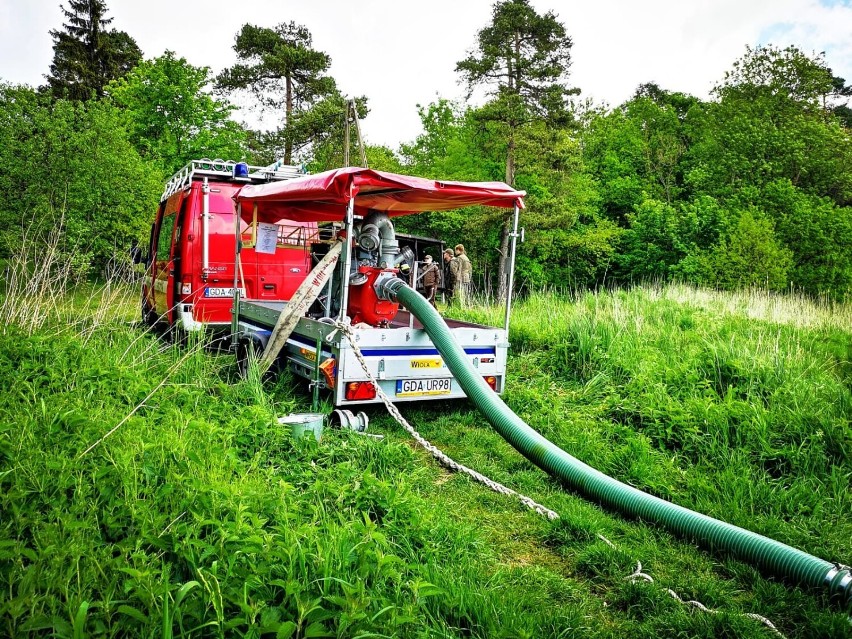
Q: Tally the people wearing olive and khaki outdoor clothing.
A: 3